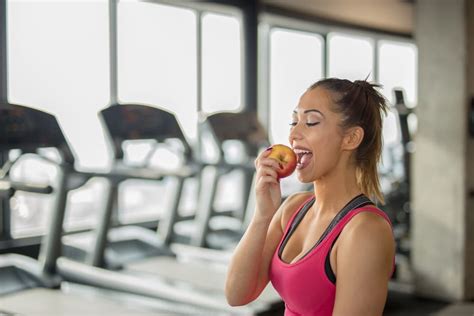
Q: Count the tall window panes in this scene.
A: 6